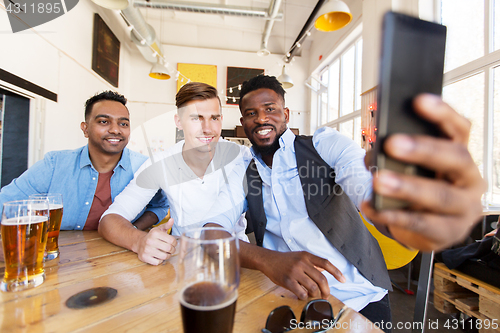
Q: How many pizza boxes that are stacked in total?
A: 0